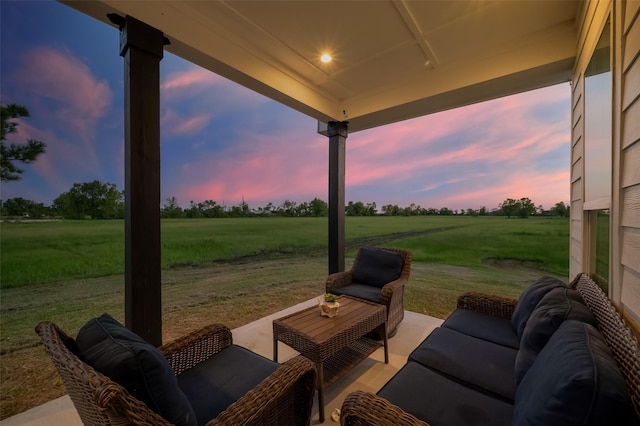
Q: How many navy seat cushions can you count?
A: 5